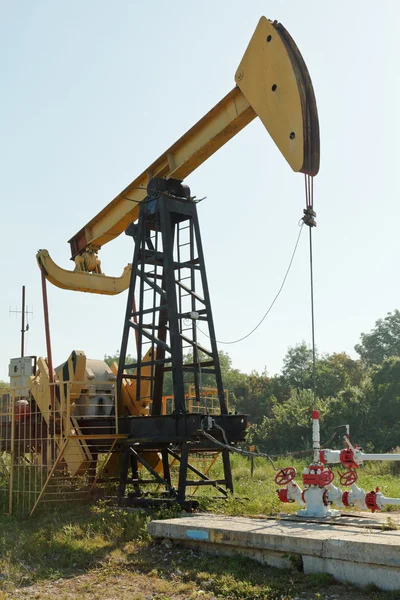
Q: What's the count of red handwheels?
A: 3